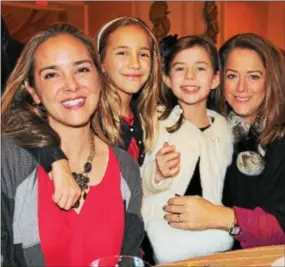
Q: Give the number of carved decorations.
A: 2